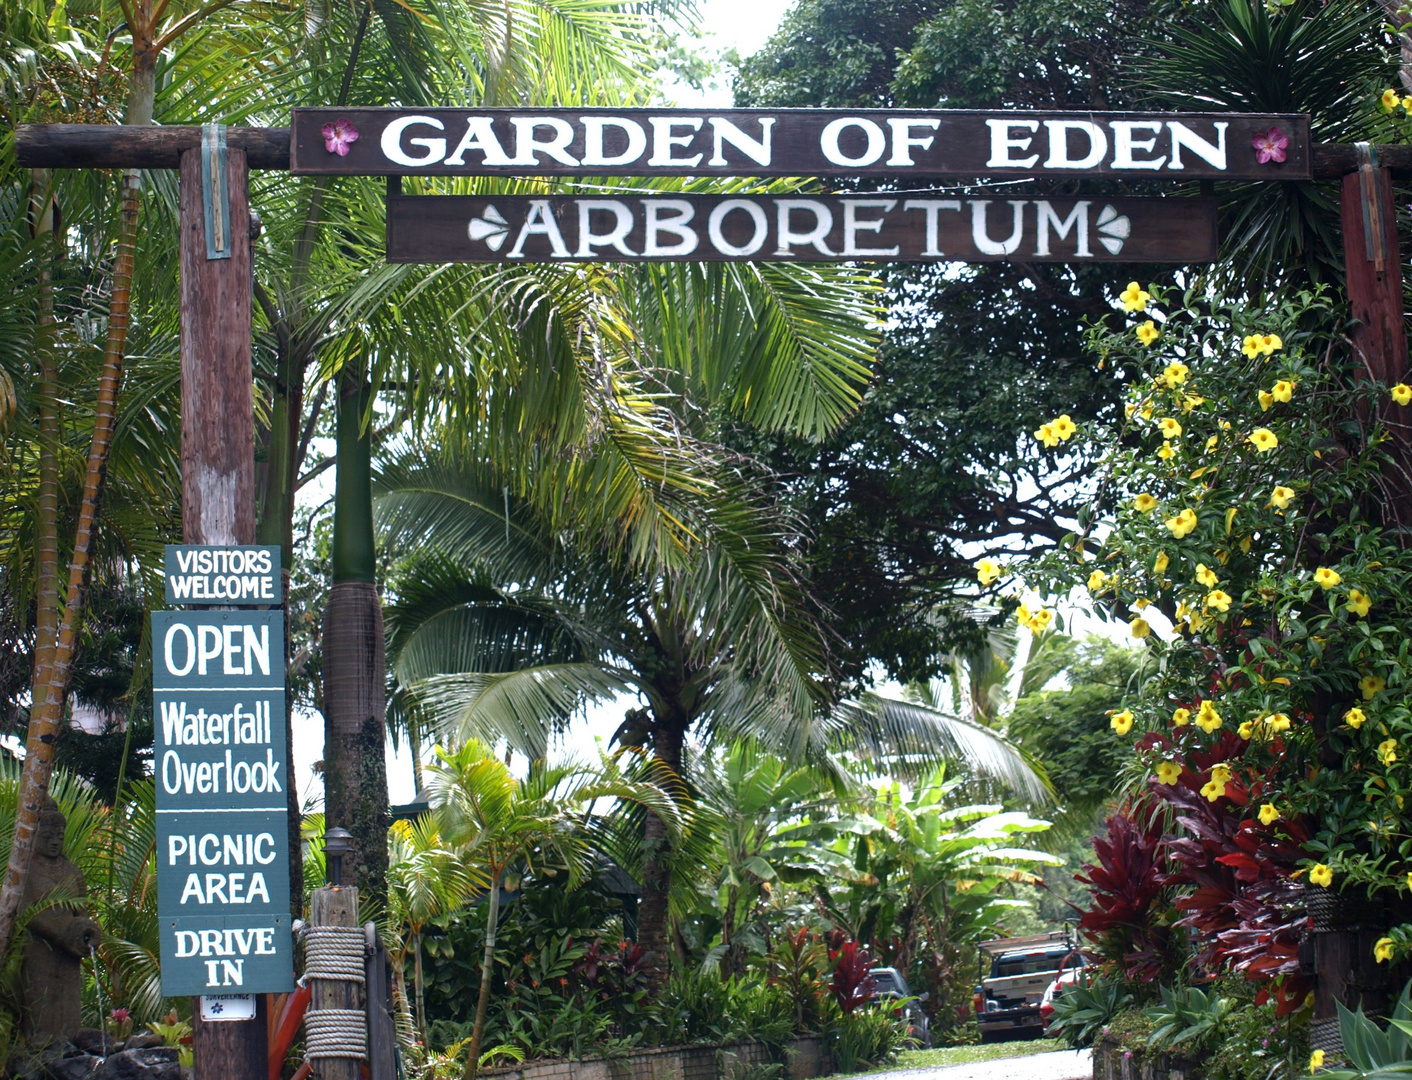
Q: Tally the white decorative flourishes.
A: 2